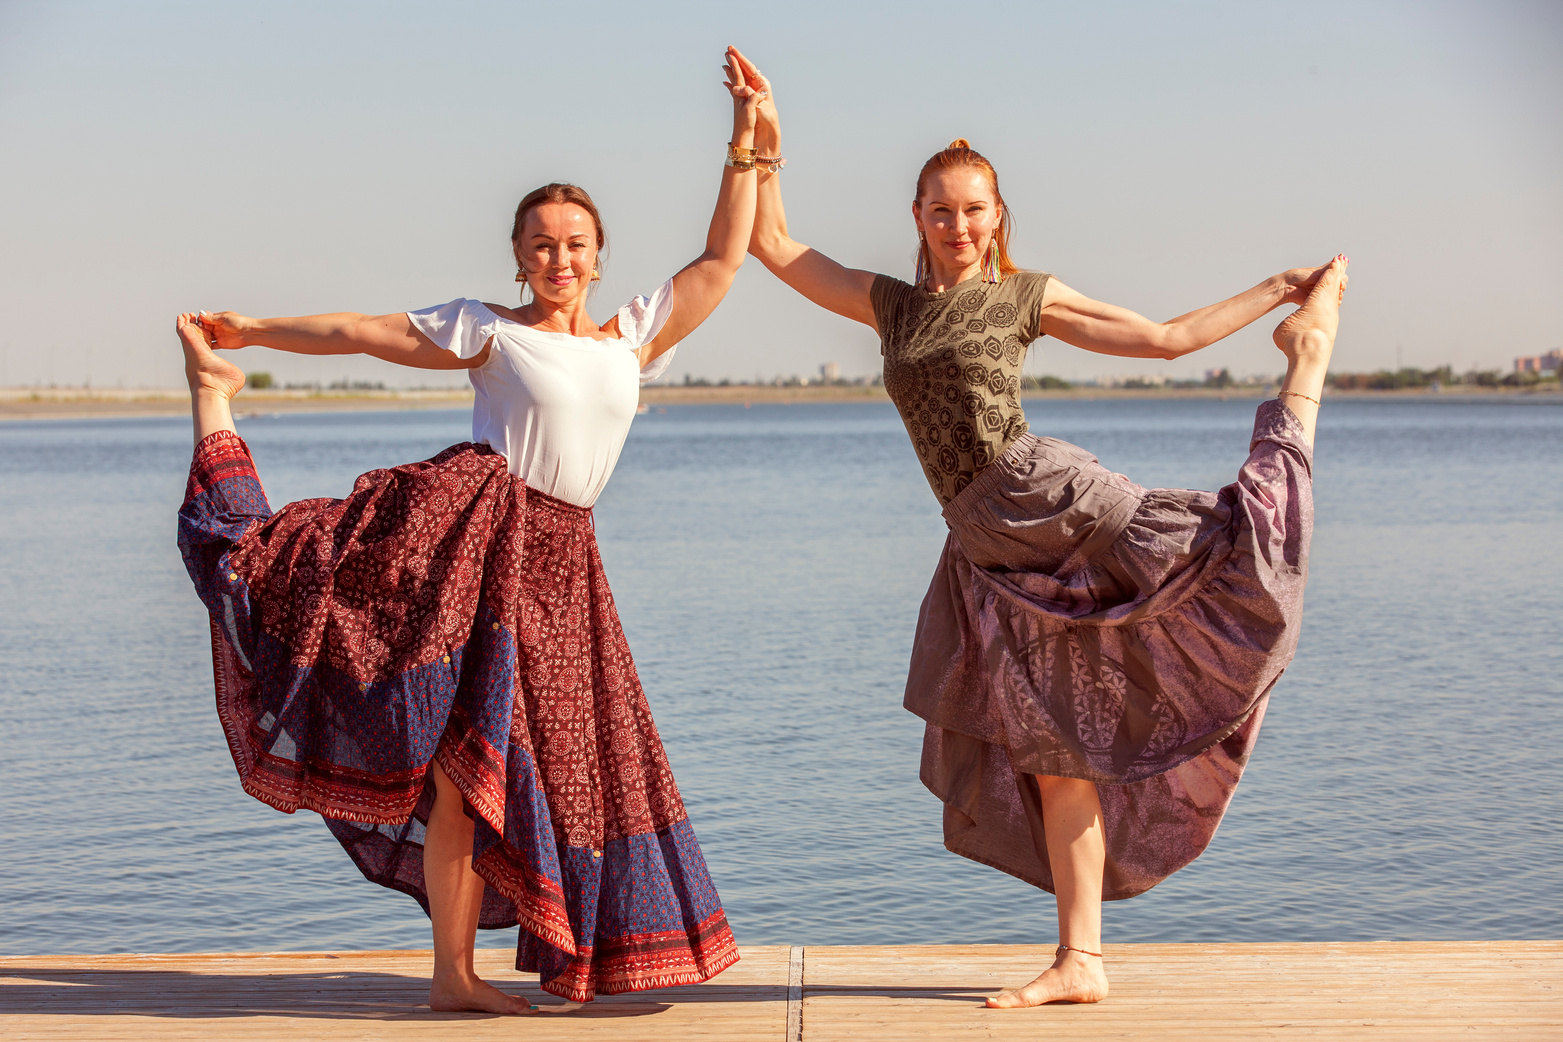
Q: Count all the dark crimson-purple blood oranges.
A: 0